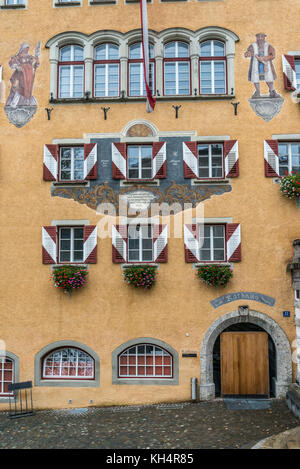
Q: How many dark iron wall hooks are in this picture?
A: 4